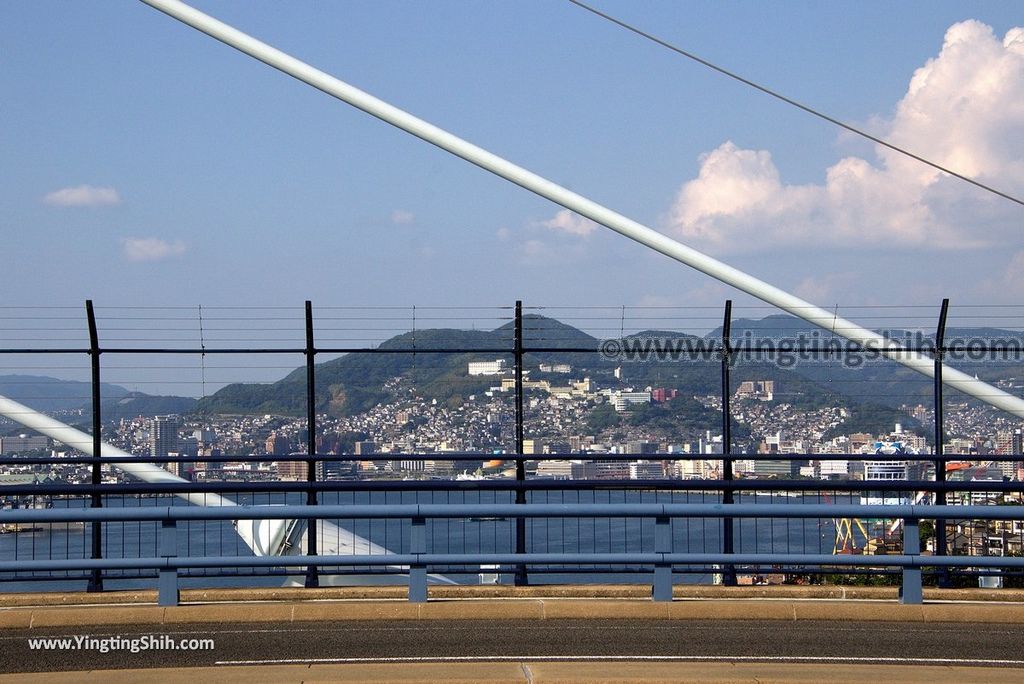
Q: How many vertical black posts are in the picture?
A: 5